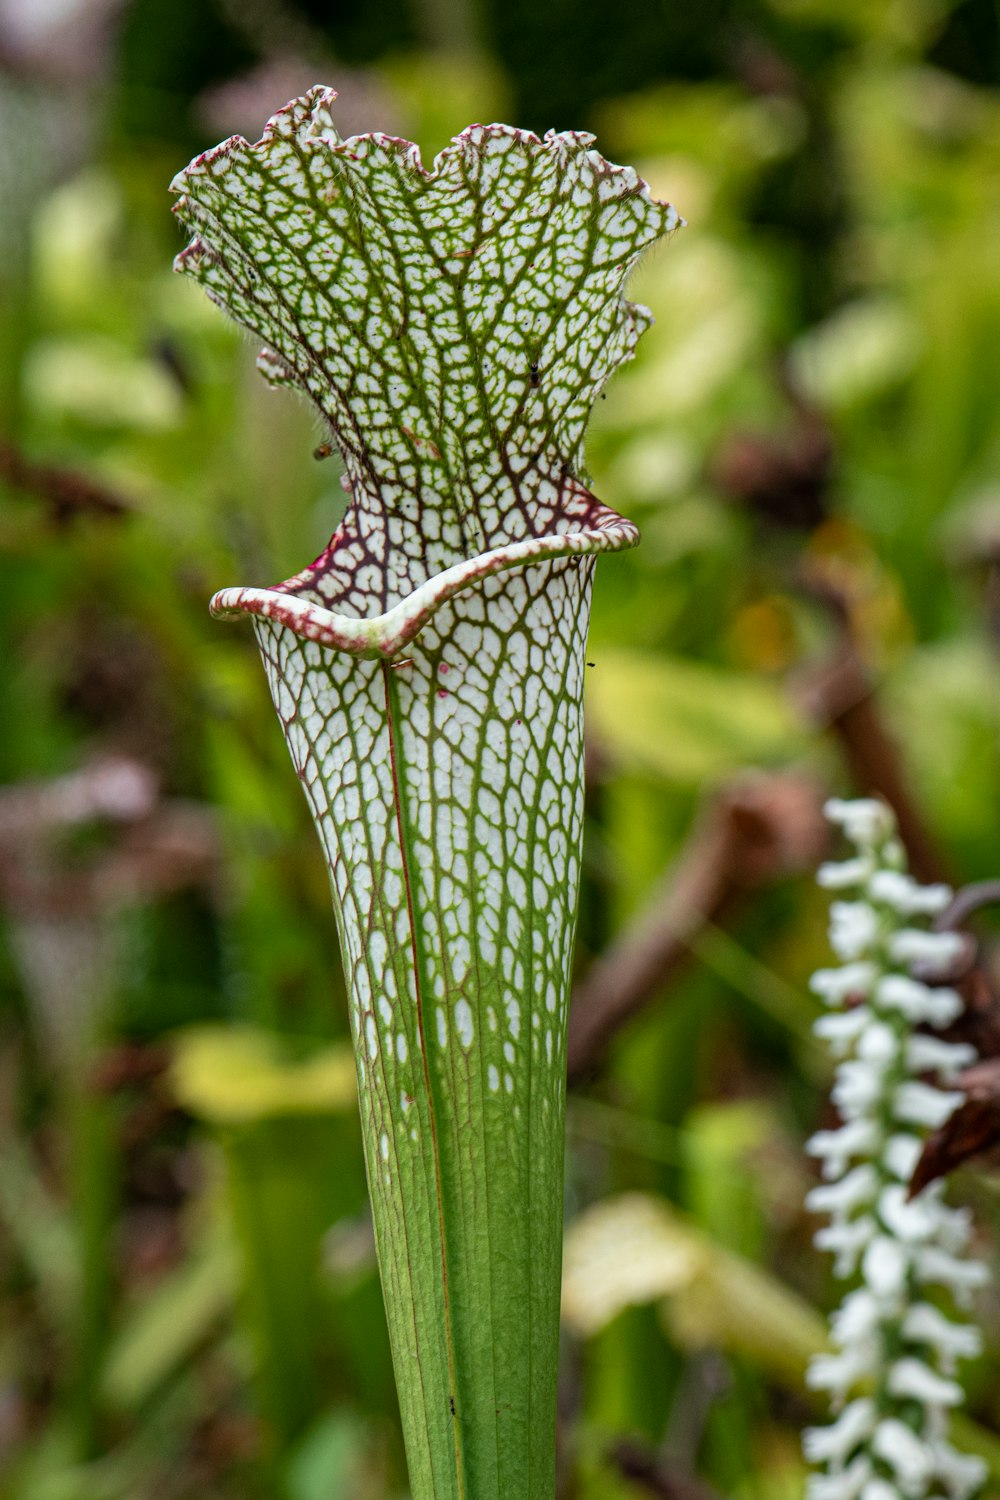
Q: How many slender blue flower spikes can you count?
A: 0